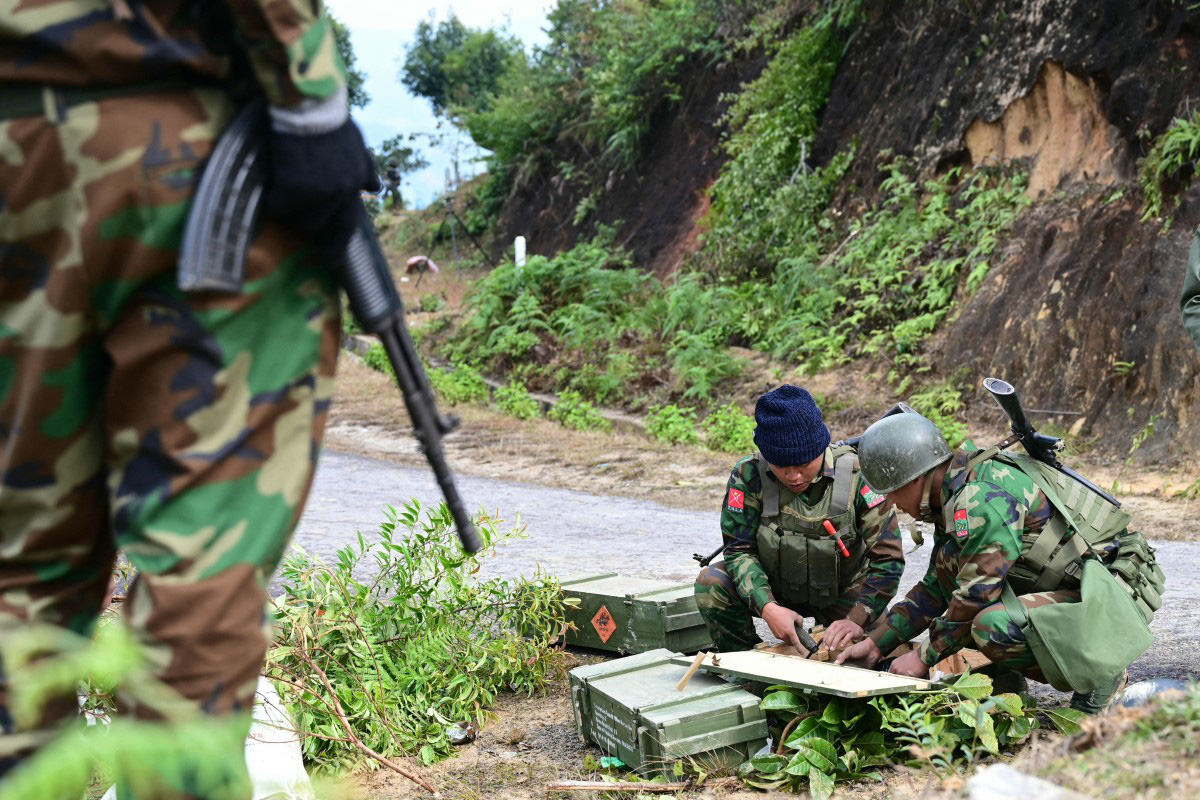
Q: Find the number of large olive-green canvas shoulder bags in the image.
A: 1